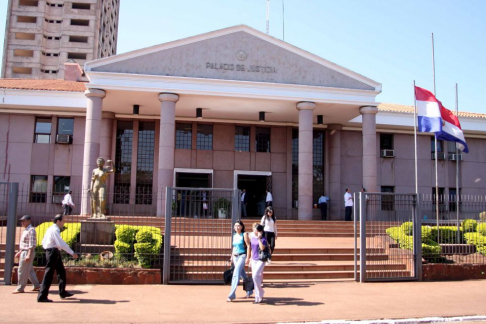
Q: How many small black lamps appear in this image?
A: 4